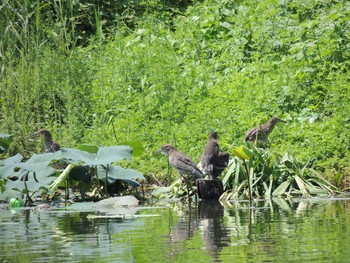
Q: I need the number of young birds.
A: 4